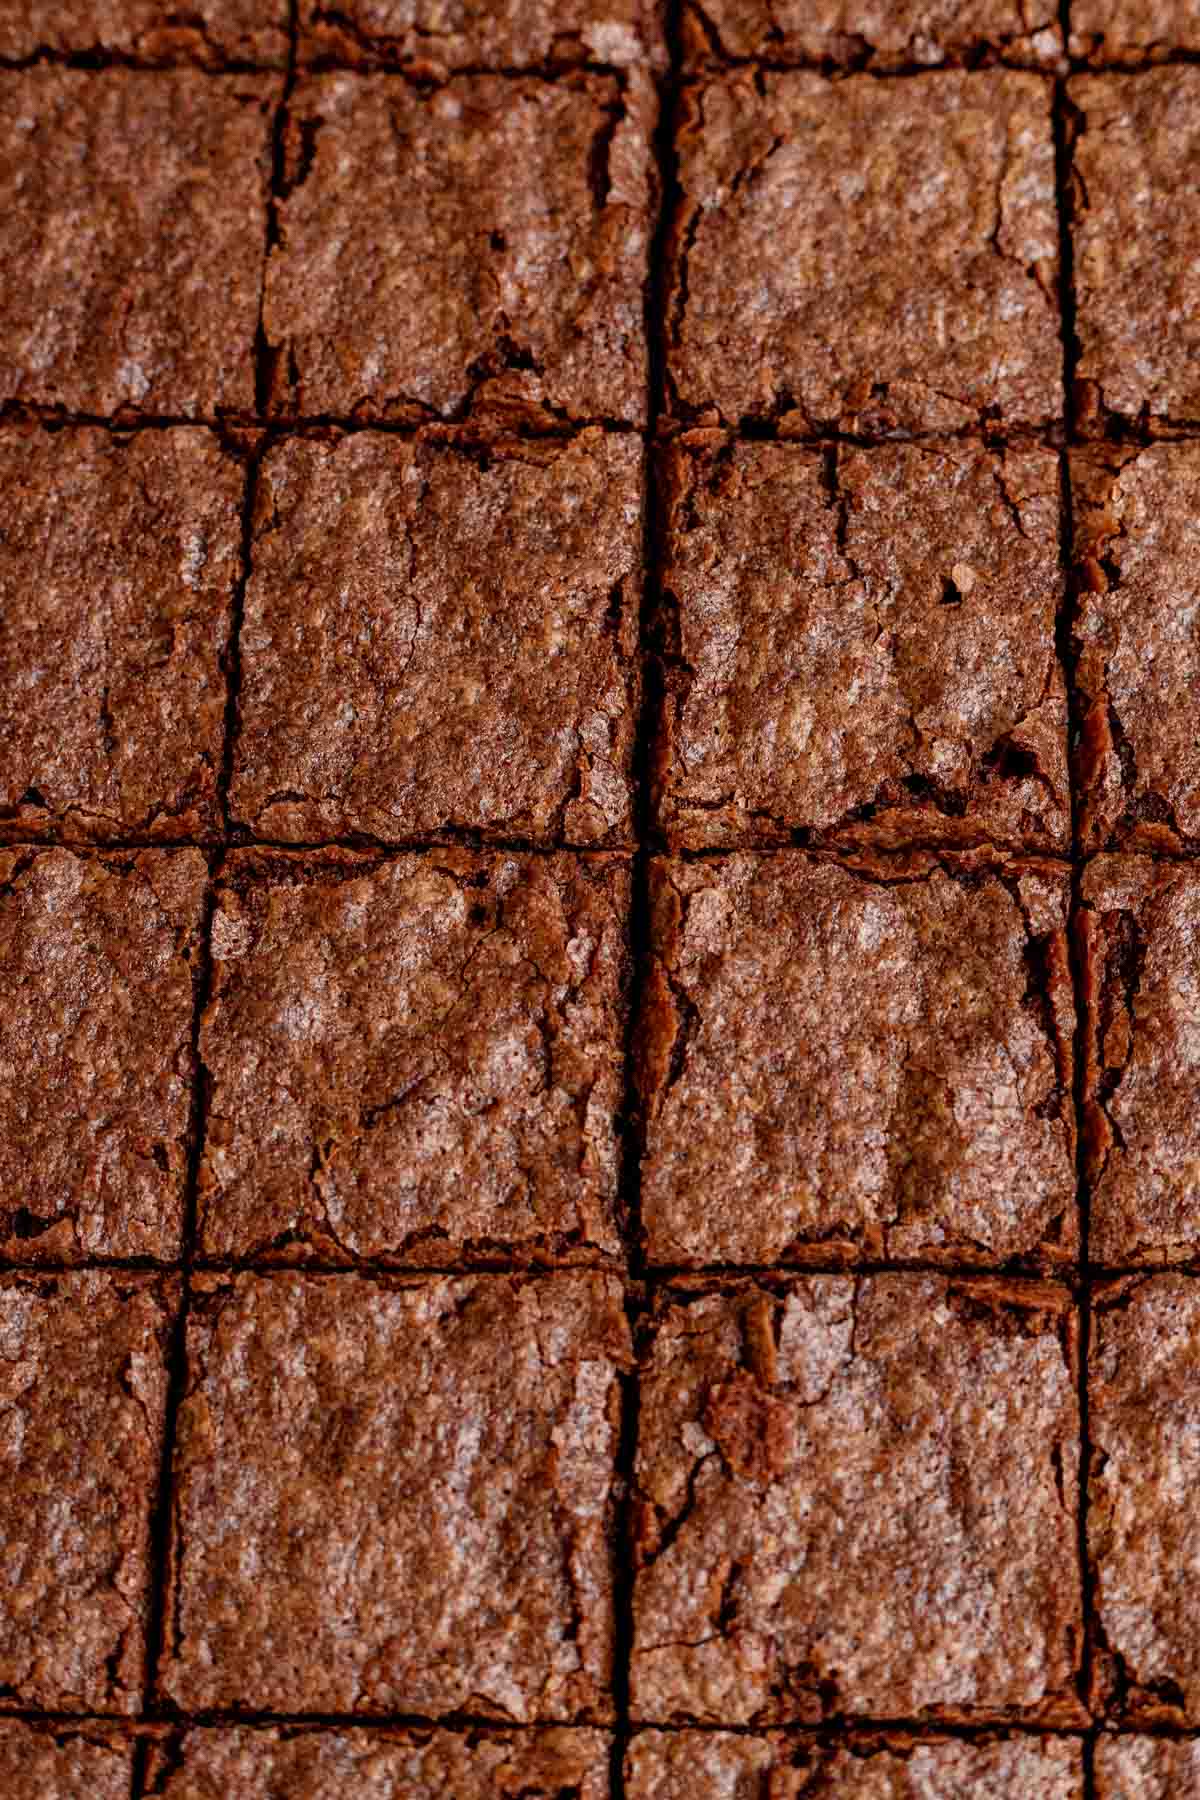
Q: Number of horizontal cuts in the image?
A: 5